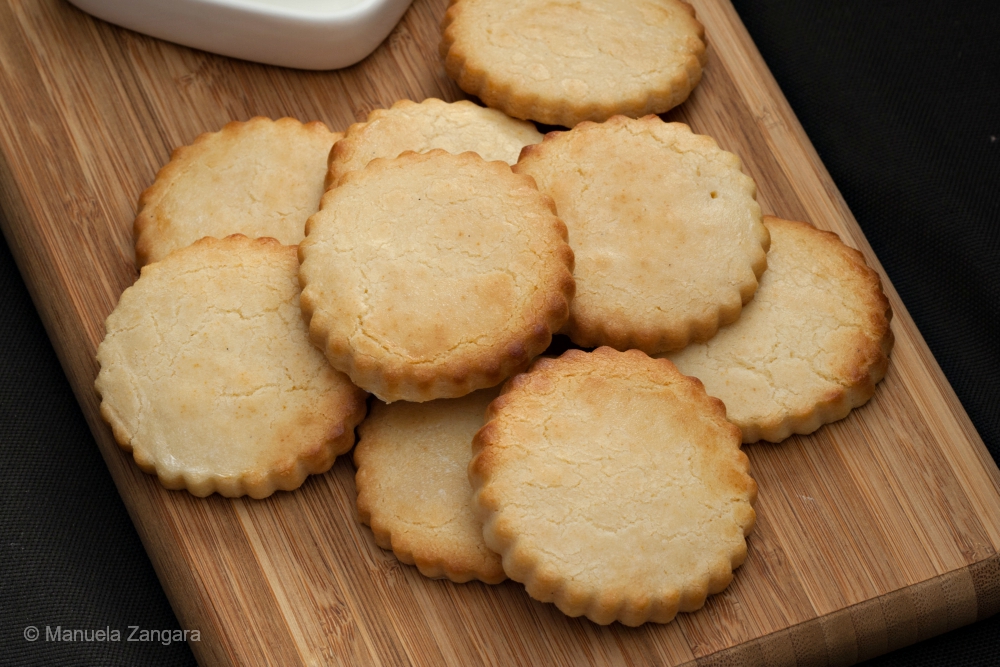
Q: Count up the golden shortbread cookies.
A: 9